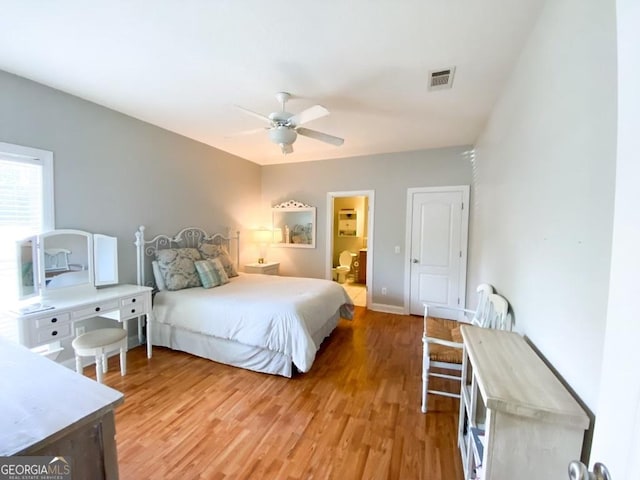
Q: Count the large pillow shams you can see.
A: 2